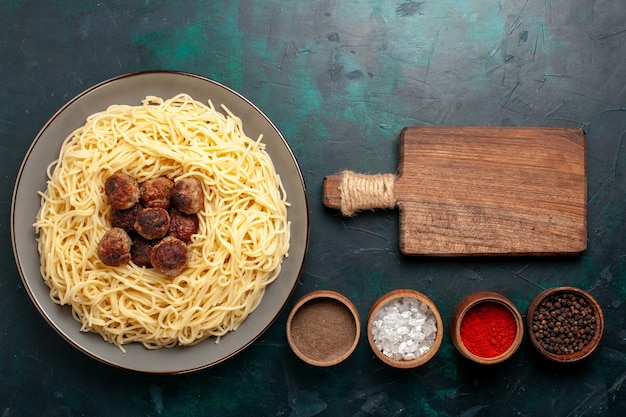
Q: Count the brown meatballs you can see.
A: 9